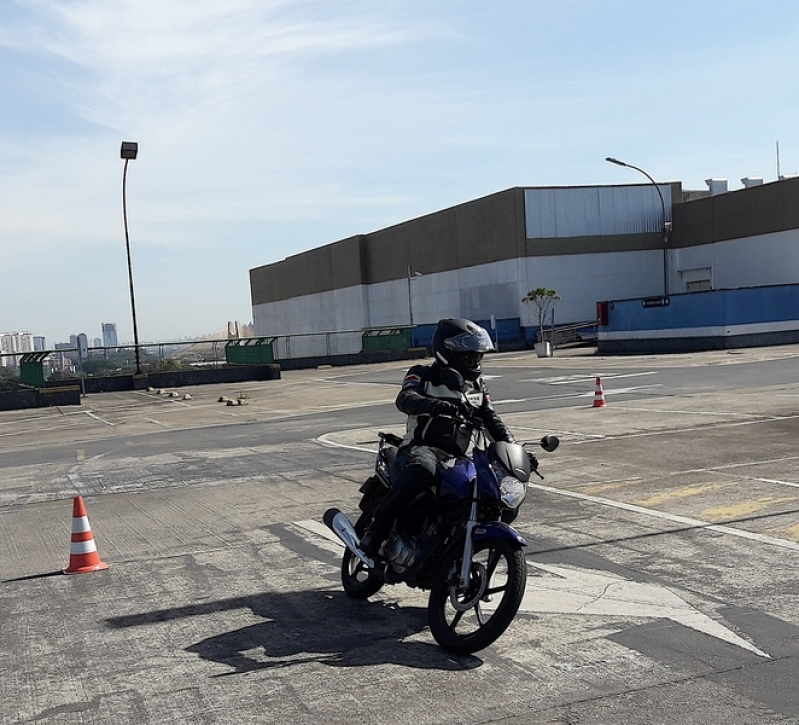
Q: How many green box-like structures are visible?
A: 3